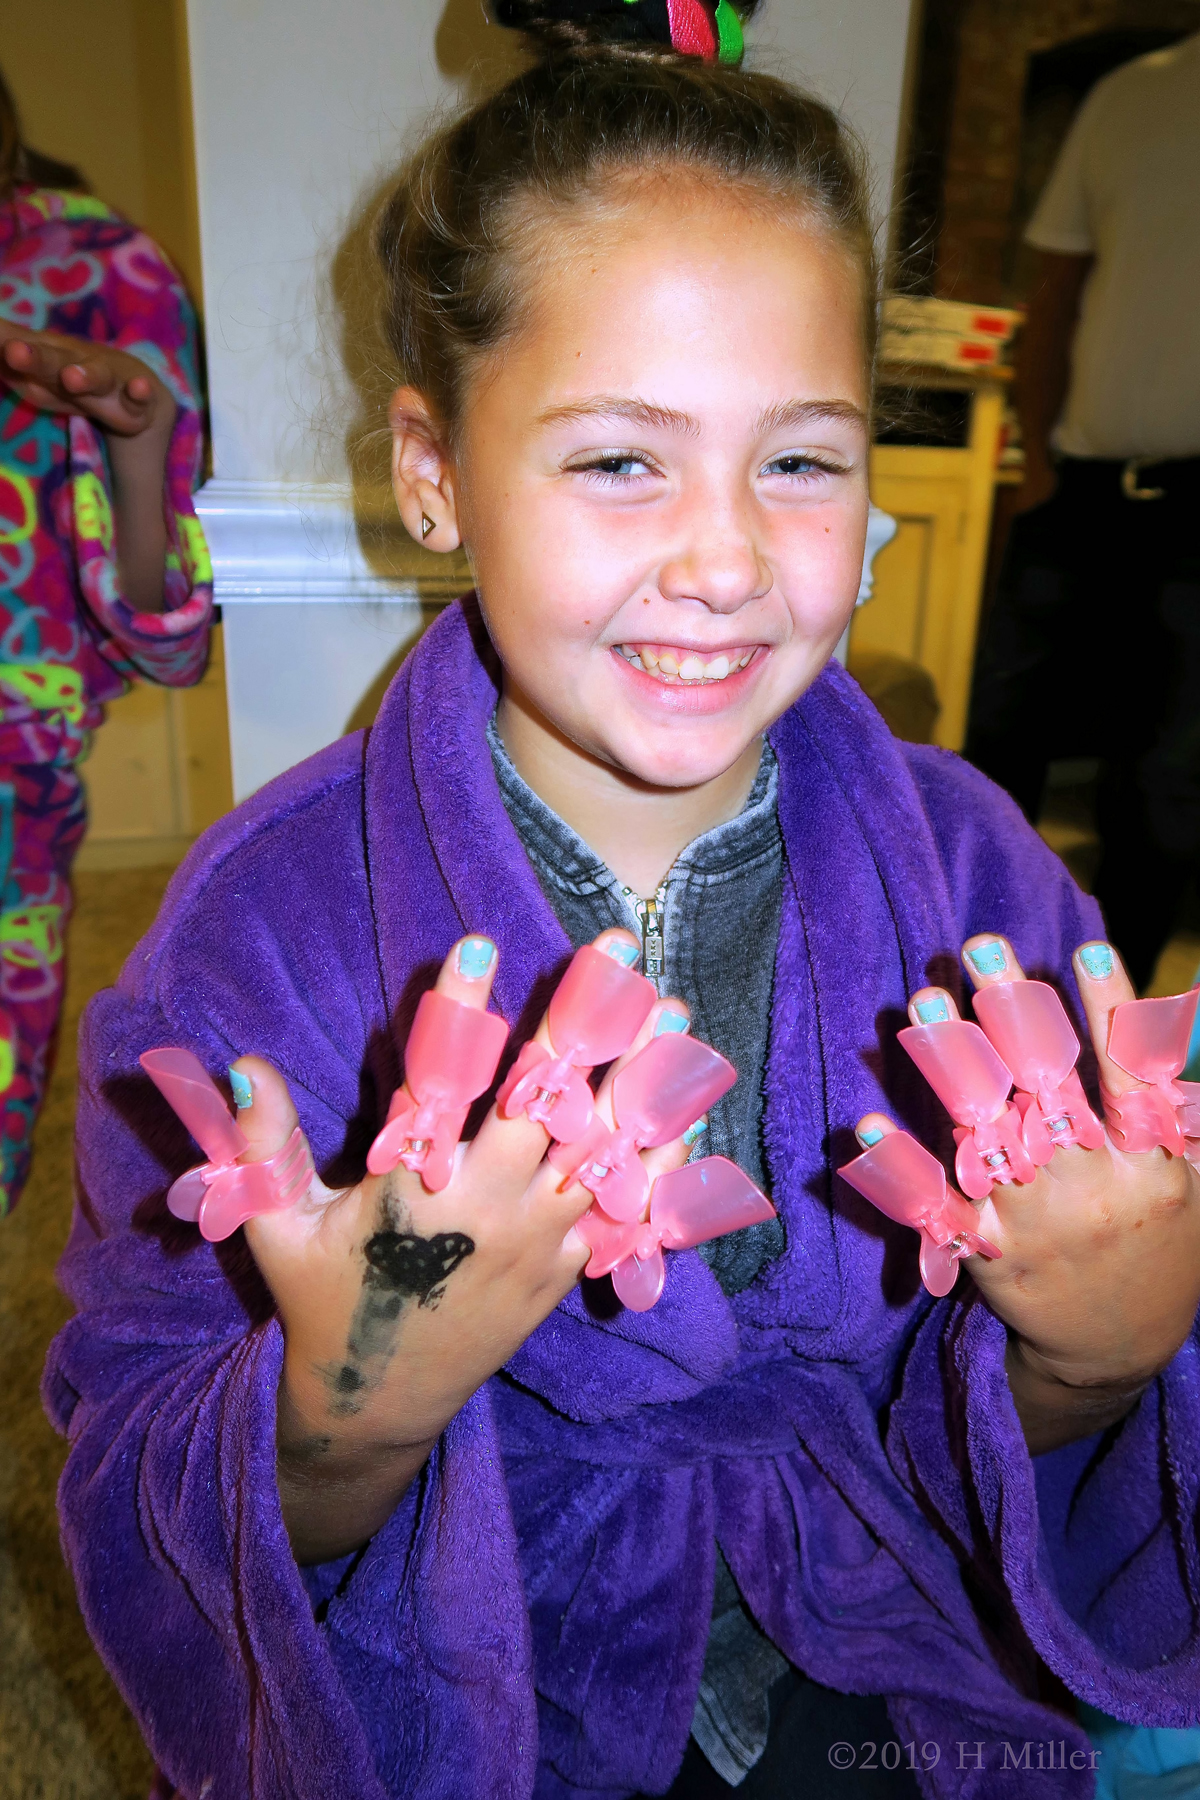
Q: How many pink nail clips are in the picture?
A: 9